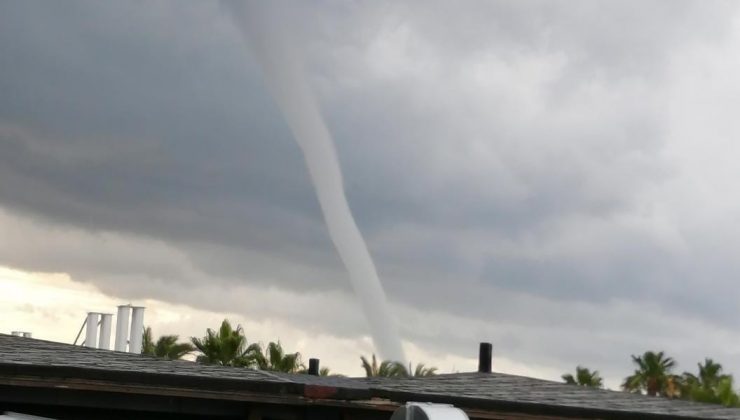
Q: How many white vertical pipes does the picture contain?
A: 4